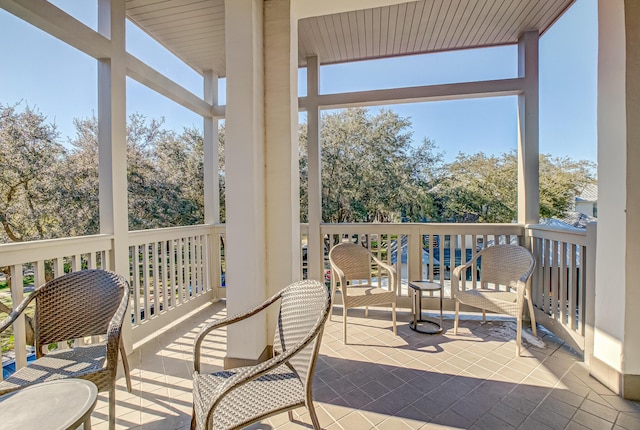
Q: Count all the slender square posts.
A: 4